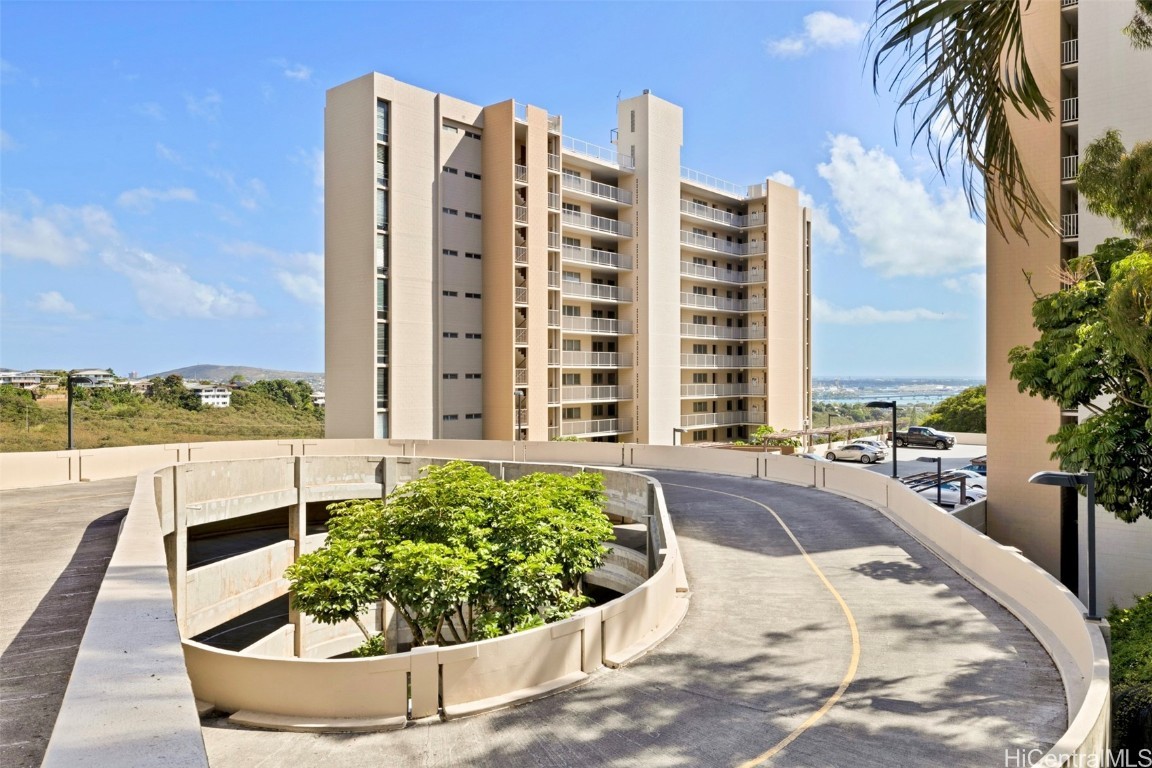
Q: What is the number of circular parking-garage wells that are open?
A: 1